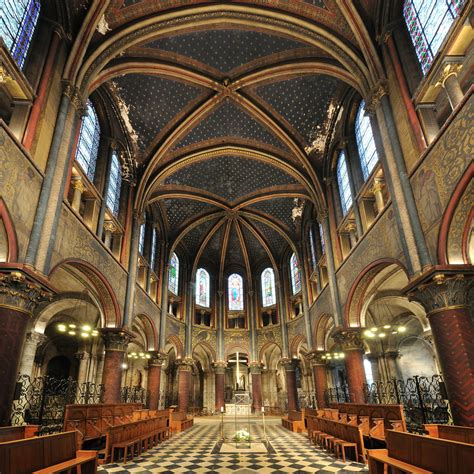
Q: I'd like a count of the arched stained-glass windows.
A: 15